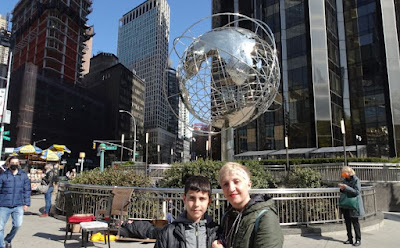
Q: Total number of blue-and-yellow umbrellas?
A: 3